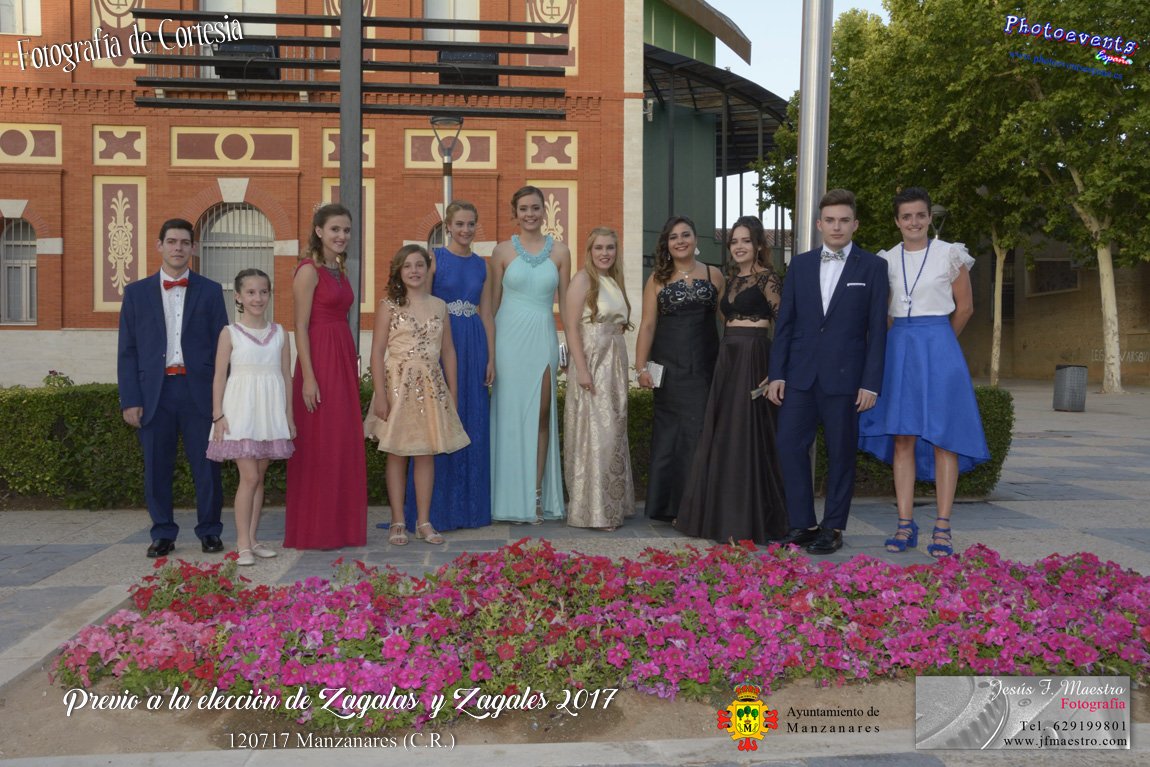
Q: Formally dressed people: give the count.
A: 11